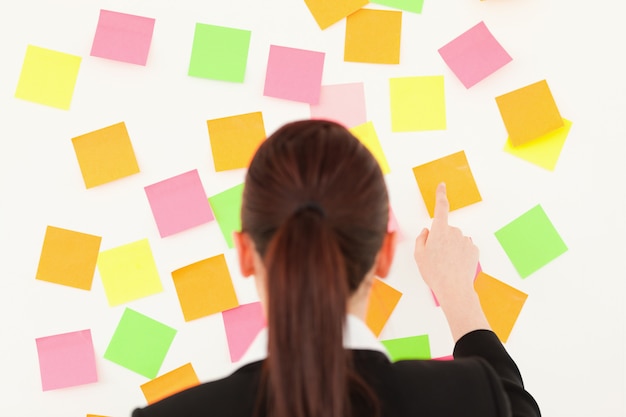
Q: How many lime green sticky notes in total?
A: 6